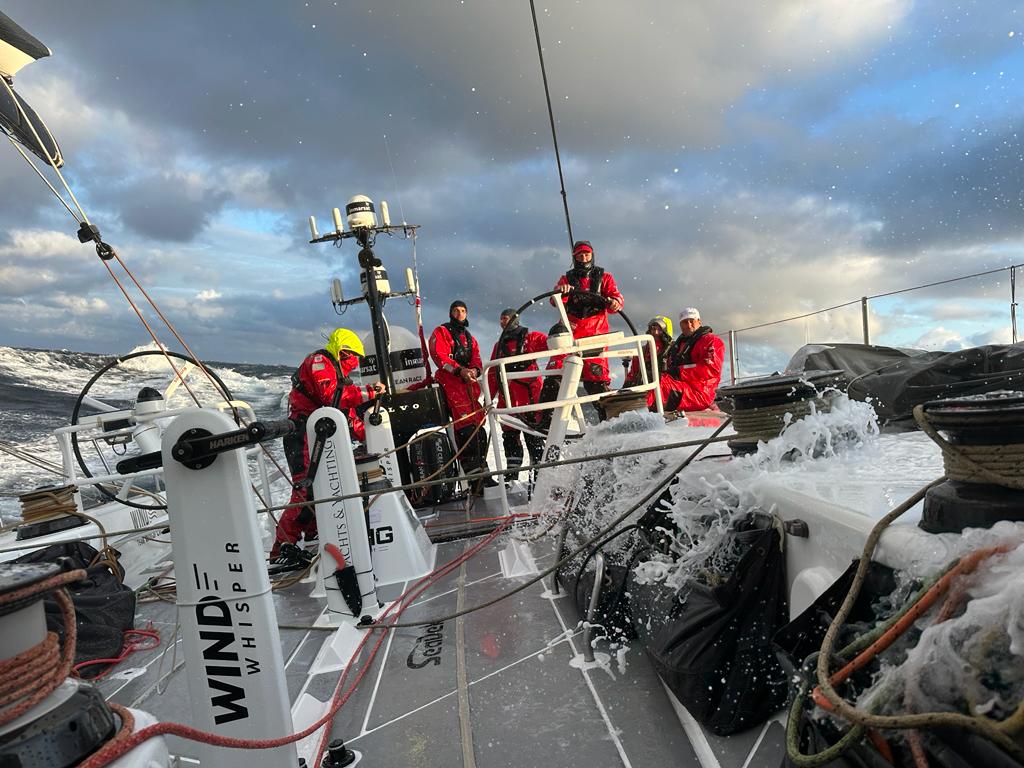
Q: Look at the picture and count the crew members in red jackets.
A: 6